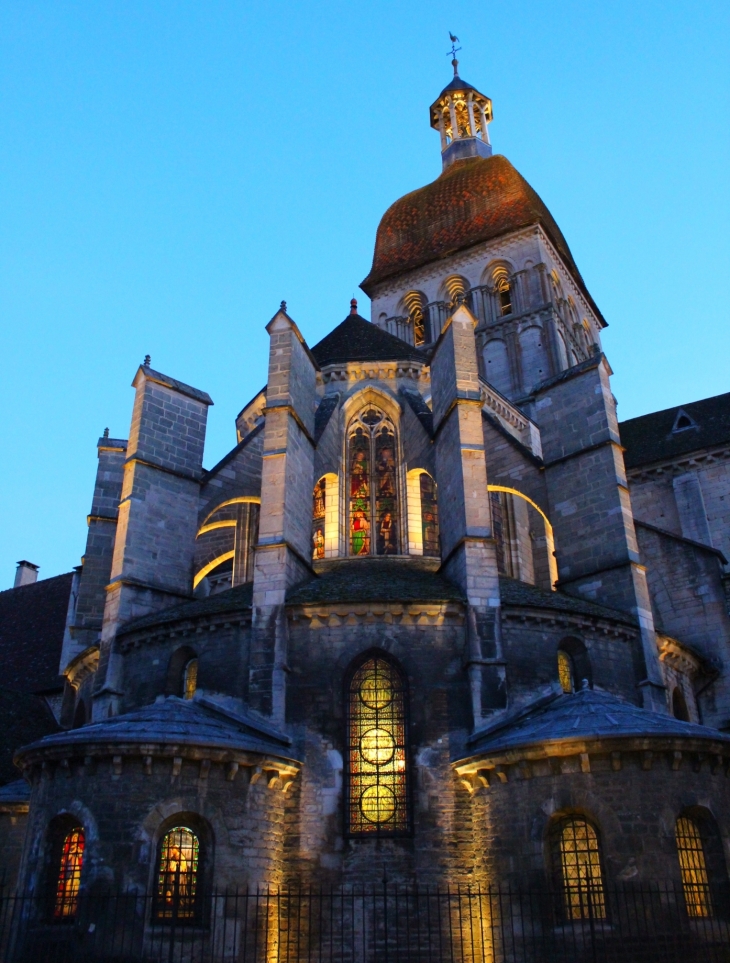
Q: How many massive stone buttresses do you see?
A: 5